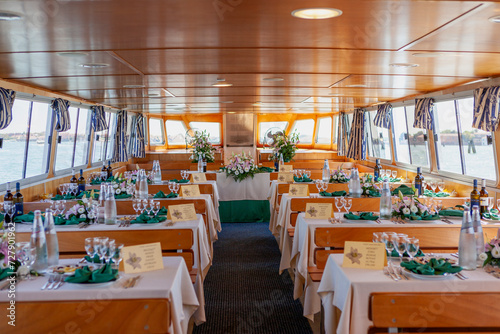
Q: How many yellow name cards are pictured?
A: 9